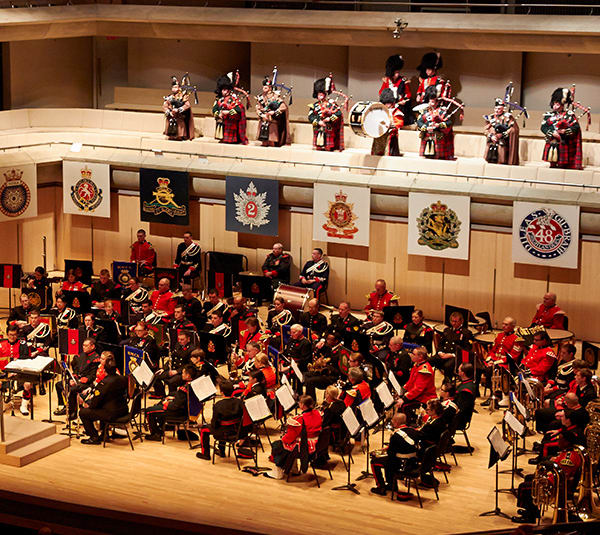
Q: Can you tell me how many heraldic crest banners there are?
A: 7